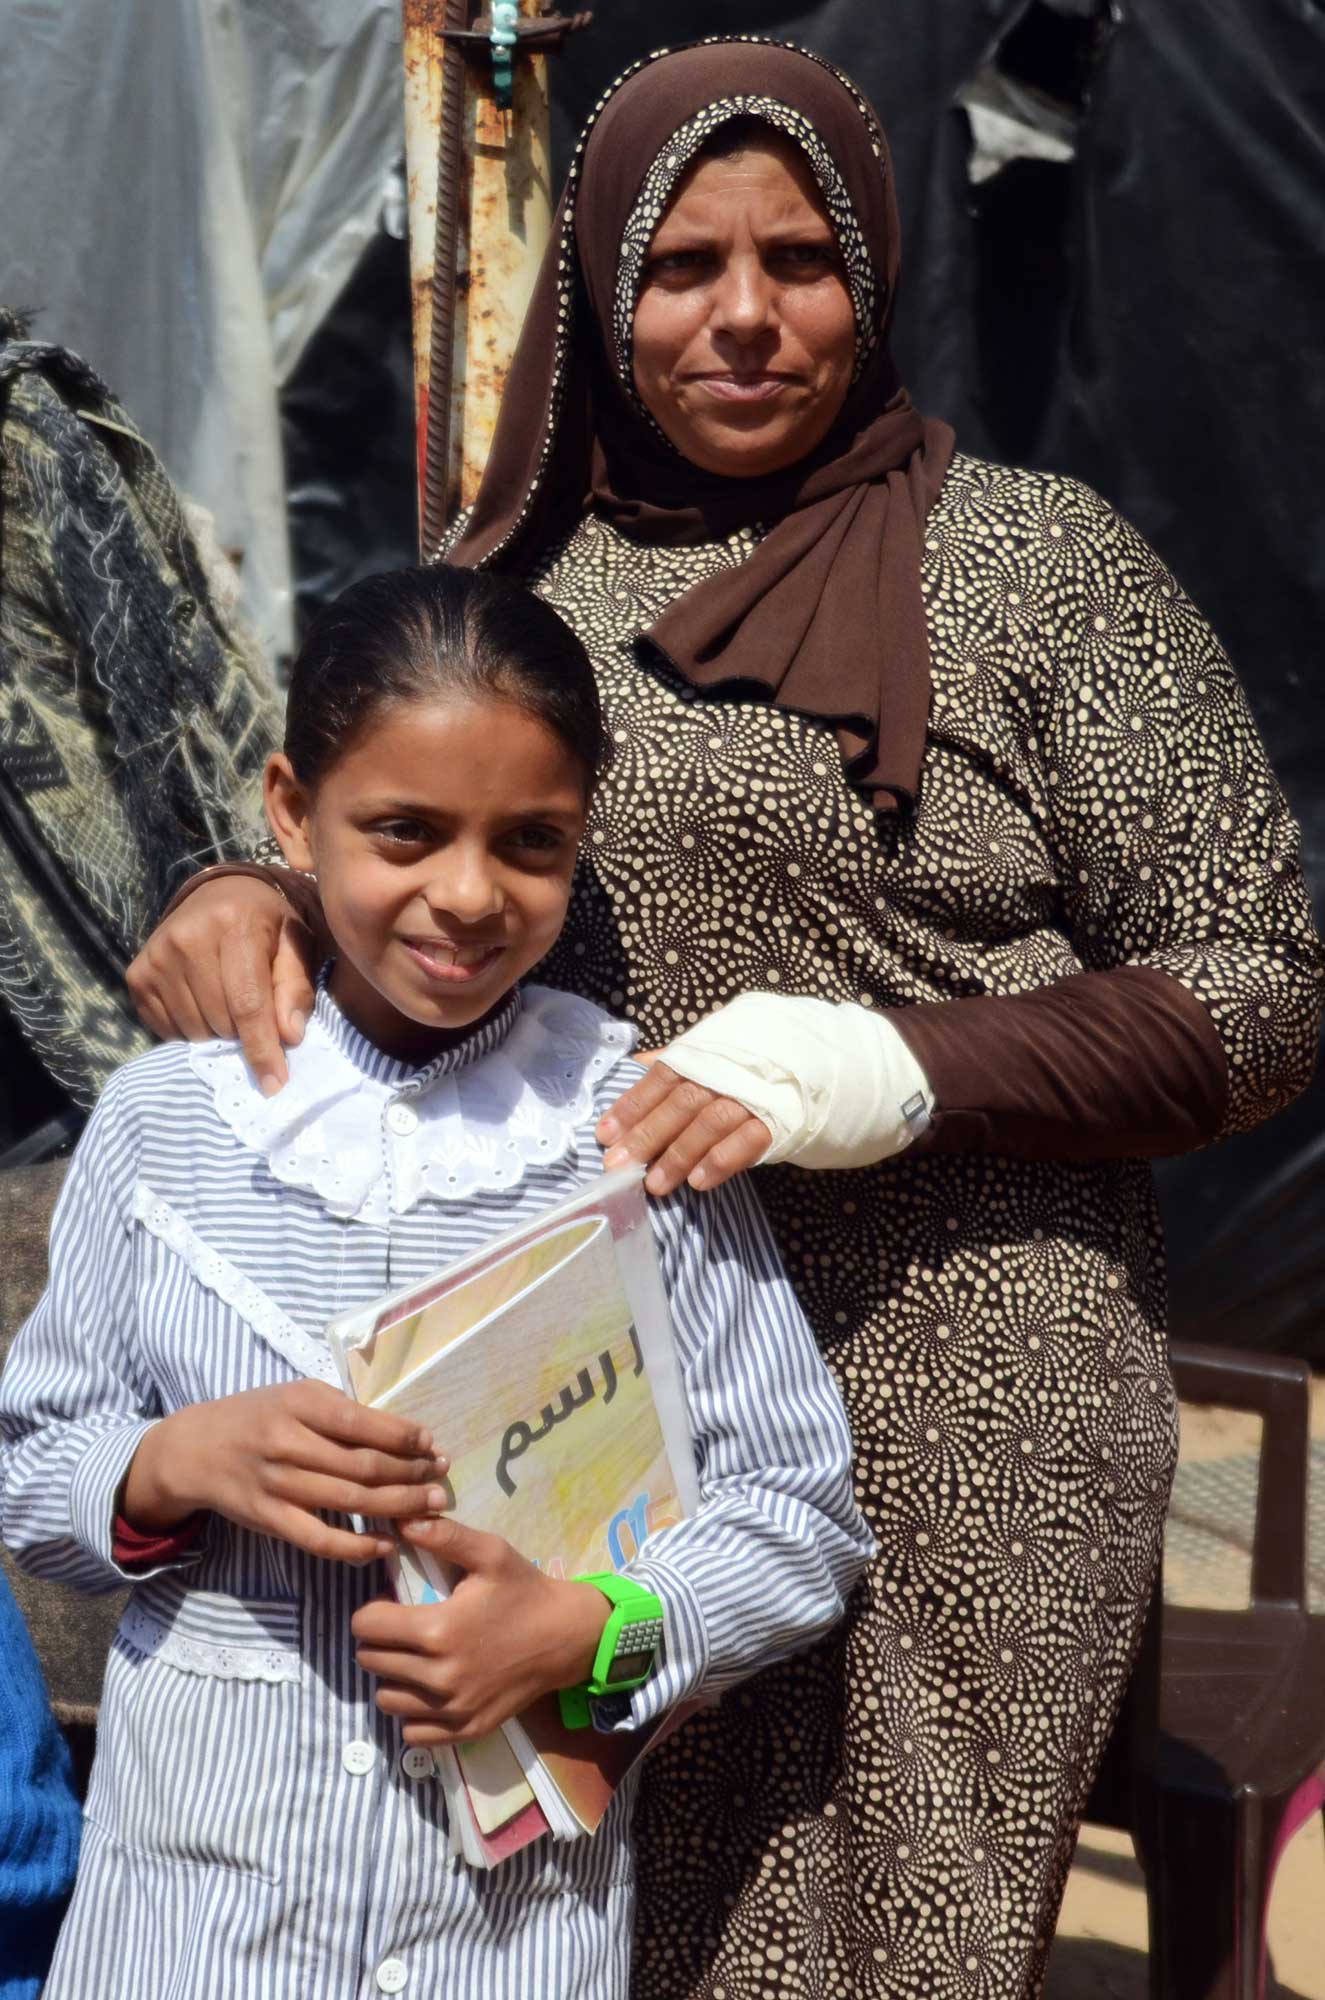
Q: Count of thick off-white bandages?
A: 1